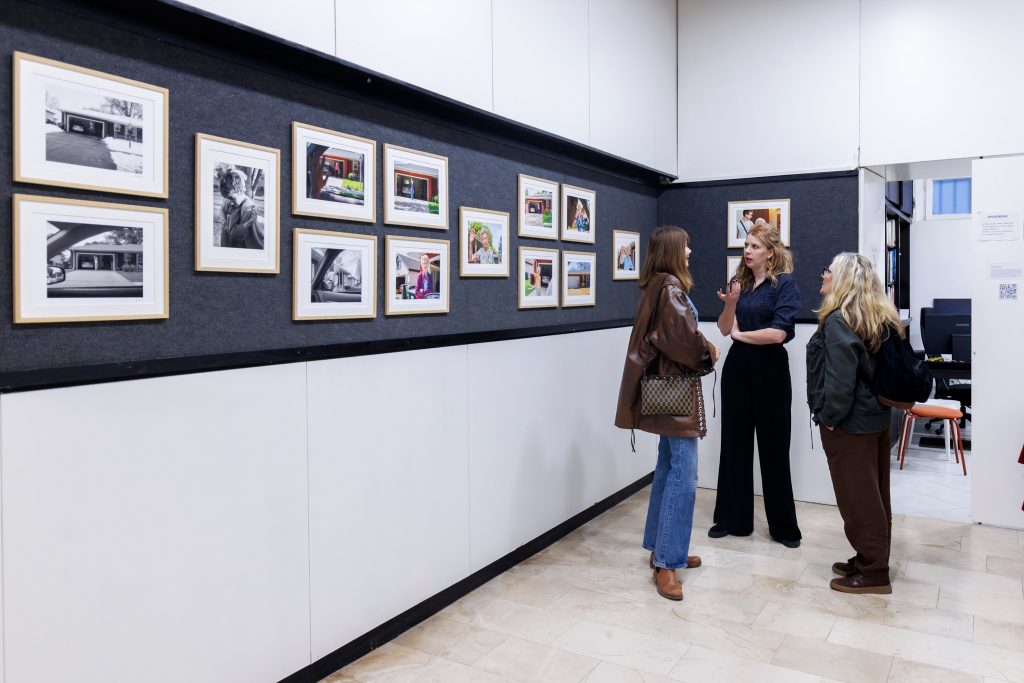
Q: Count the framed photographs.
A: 15